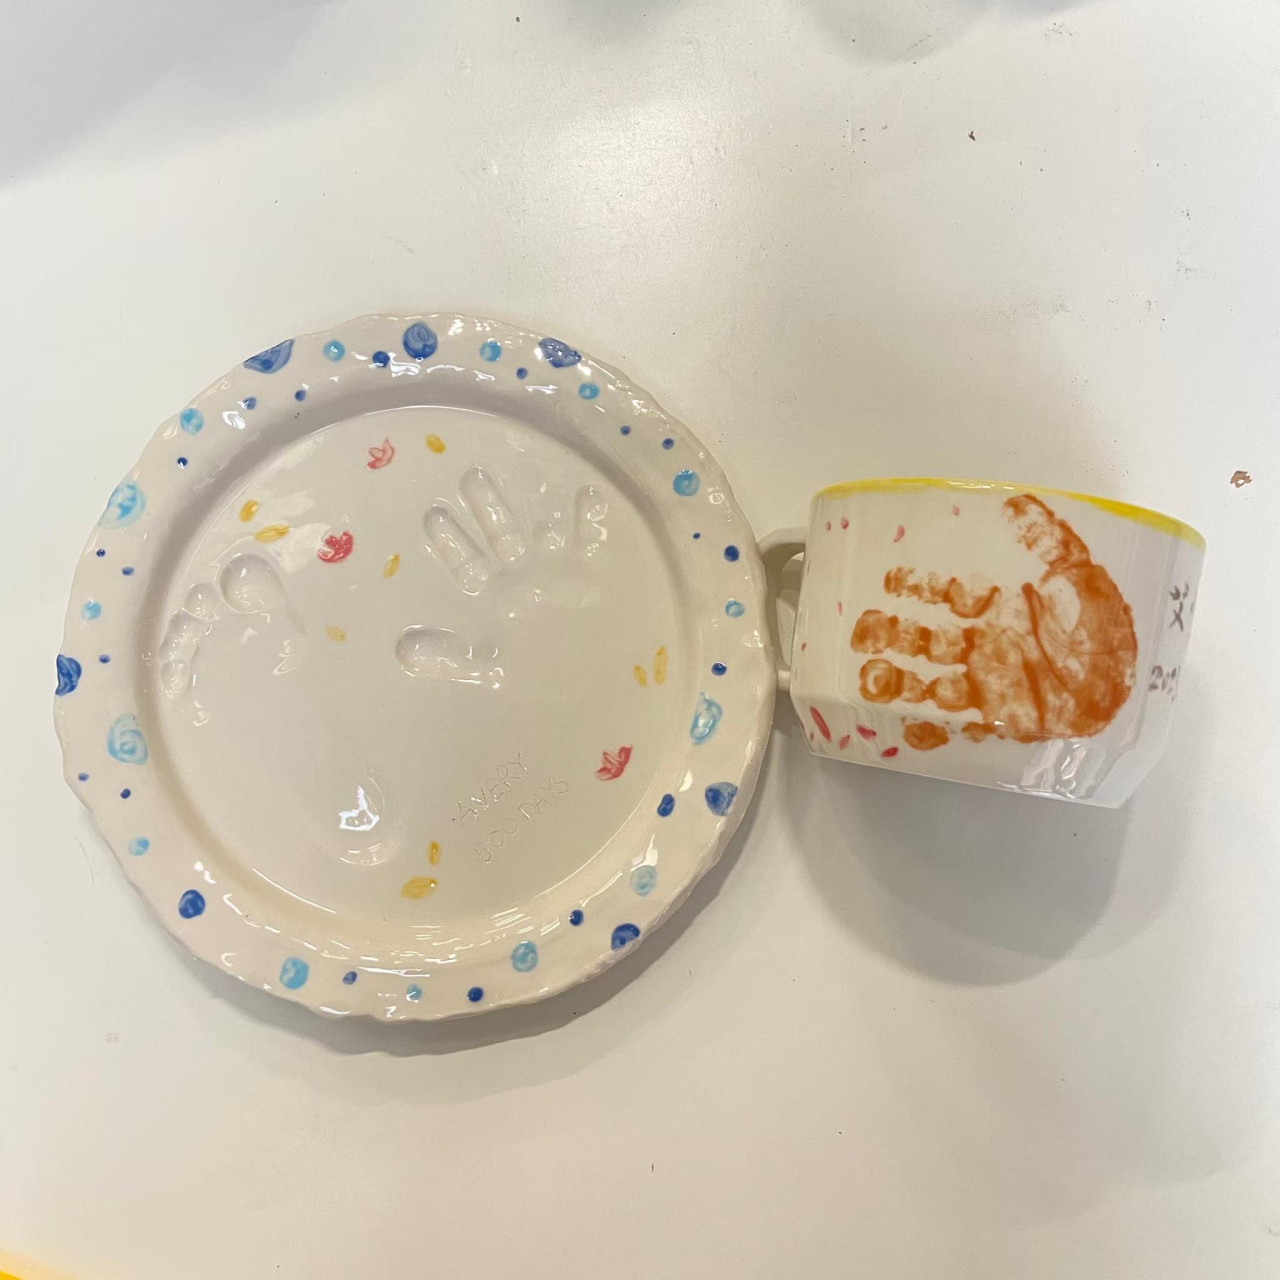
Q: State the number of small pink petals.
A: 11